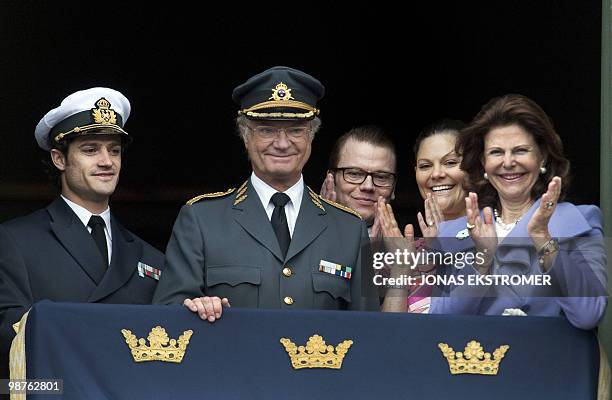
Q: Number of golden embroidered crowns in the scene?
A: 3